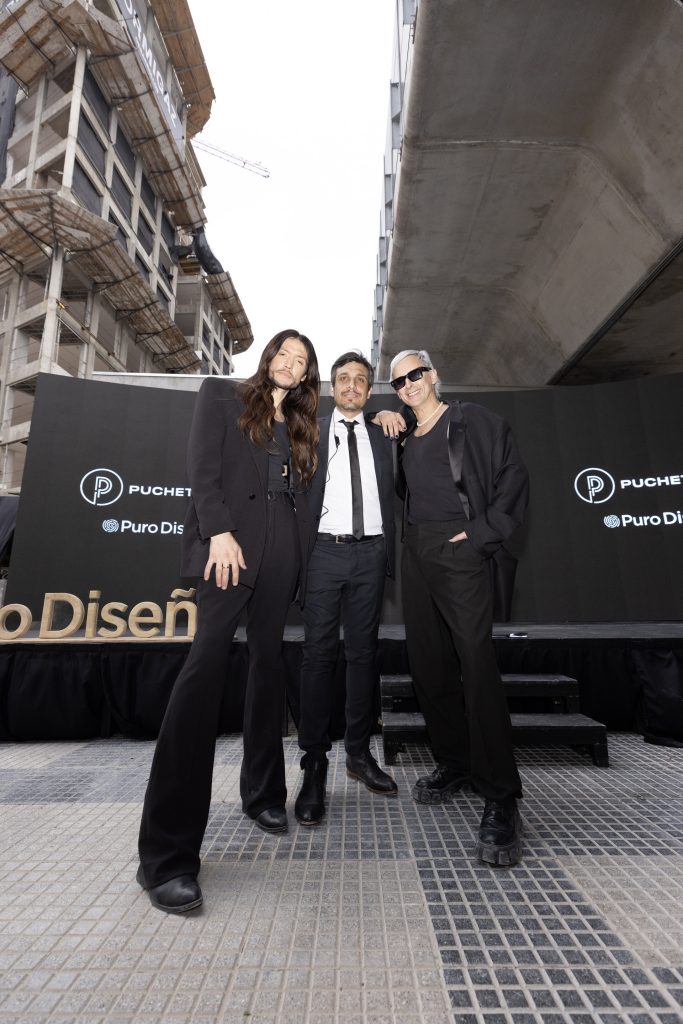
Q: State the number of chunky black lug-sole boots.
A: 2